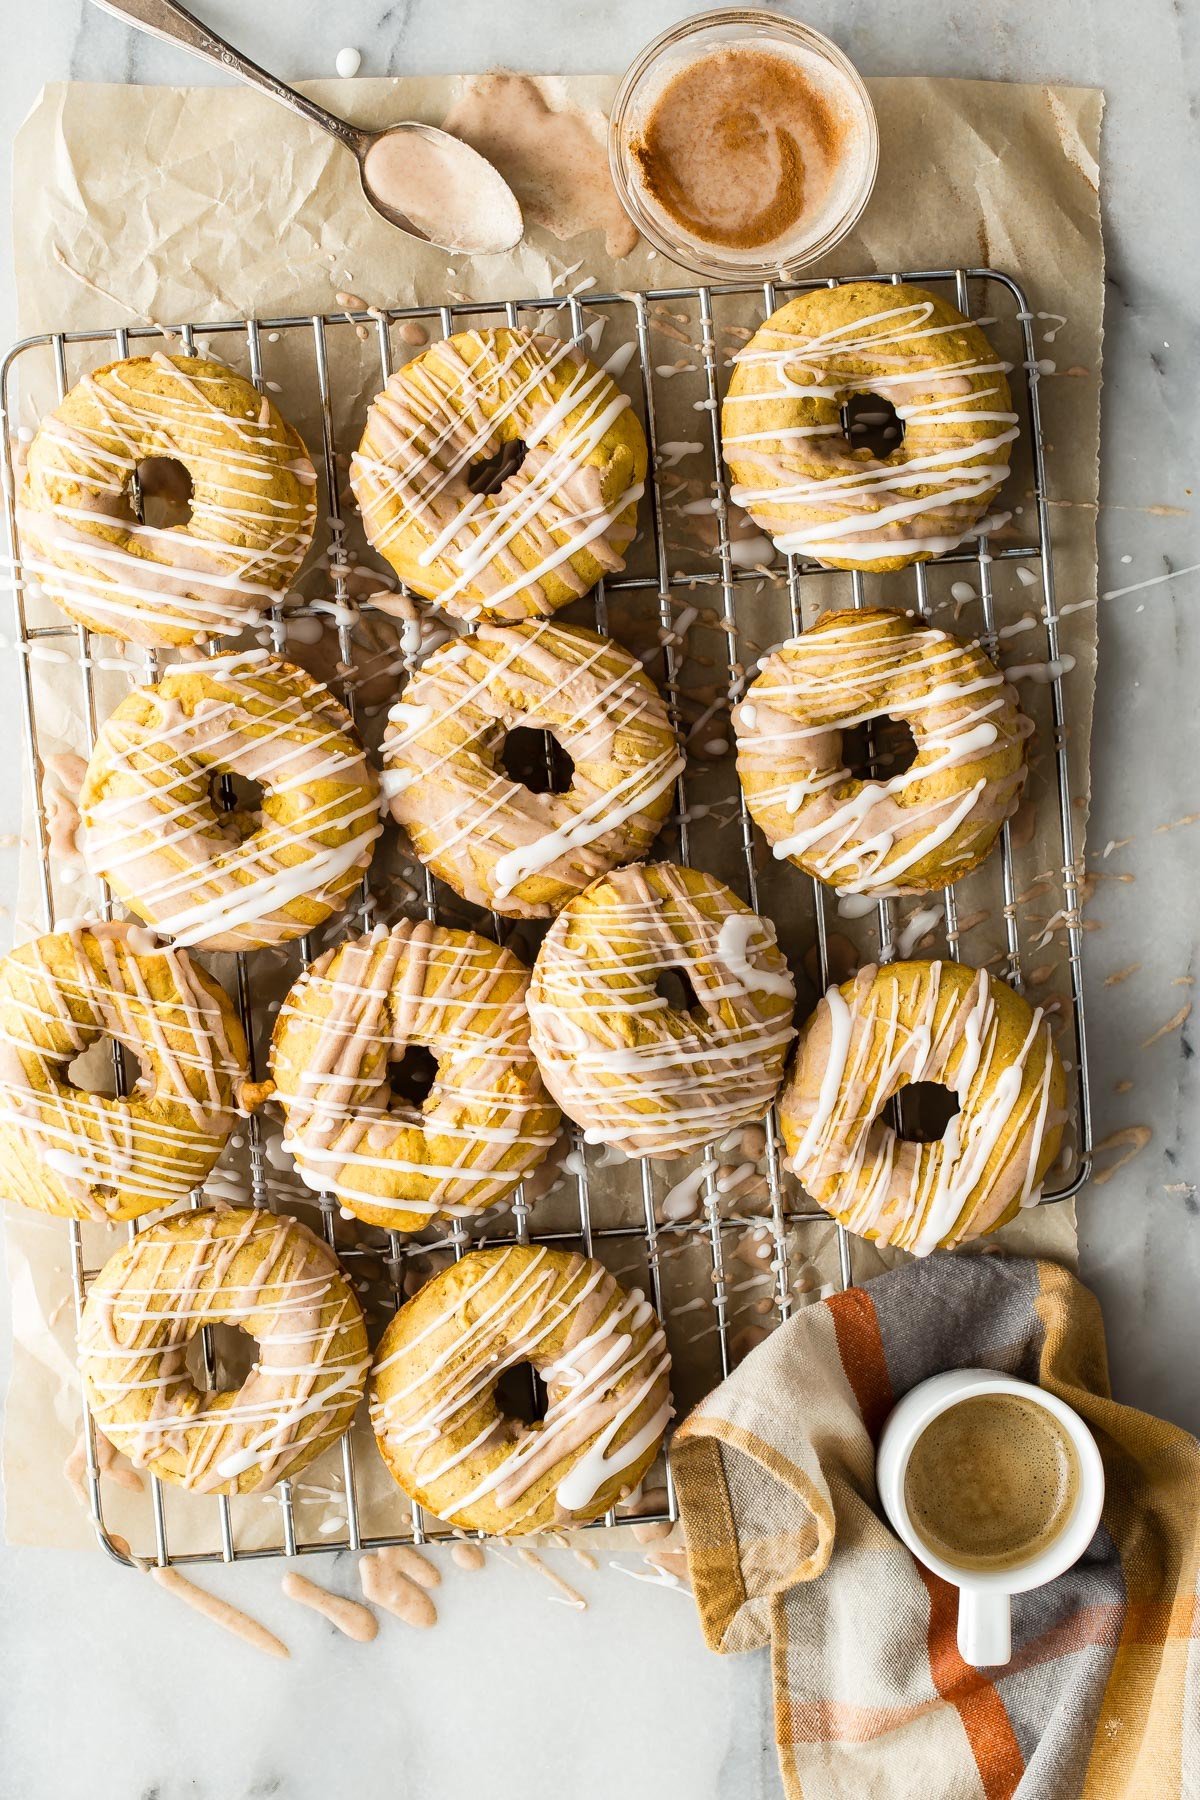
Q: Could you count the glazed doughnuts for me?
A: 12